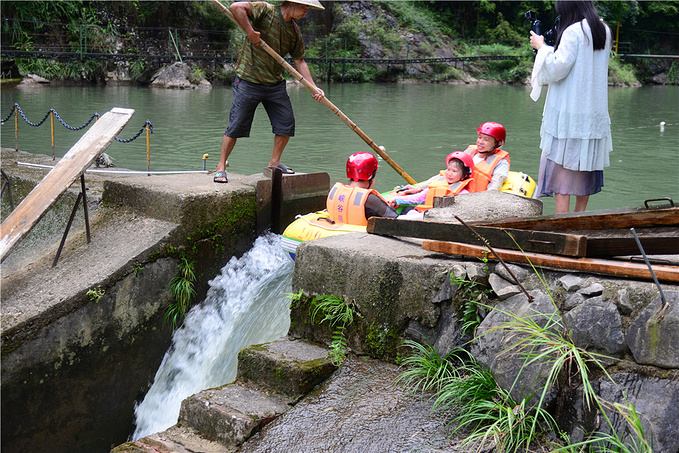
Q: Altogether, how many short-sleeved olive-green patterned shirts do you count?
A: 1